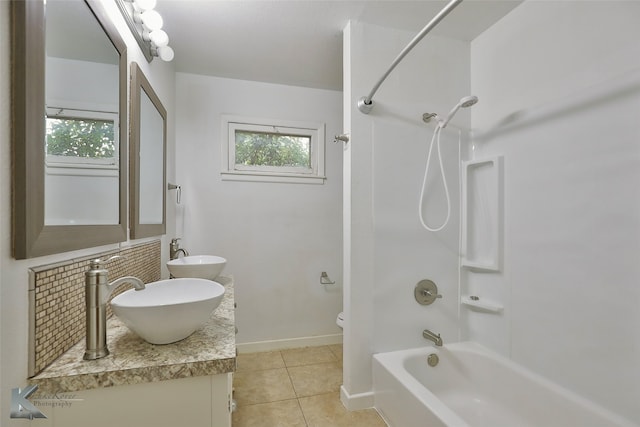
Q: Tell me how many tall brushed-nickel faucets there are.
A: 2